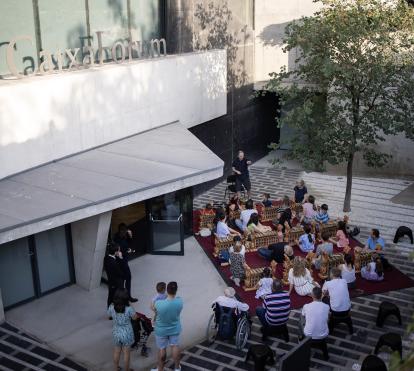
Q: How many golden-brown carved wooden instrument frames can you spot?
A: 12